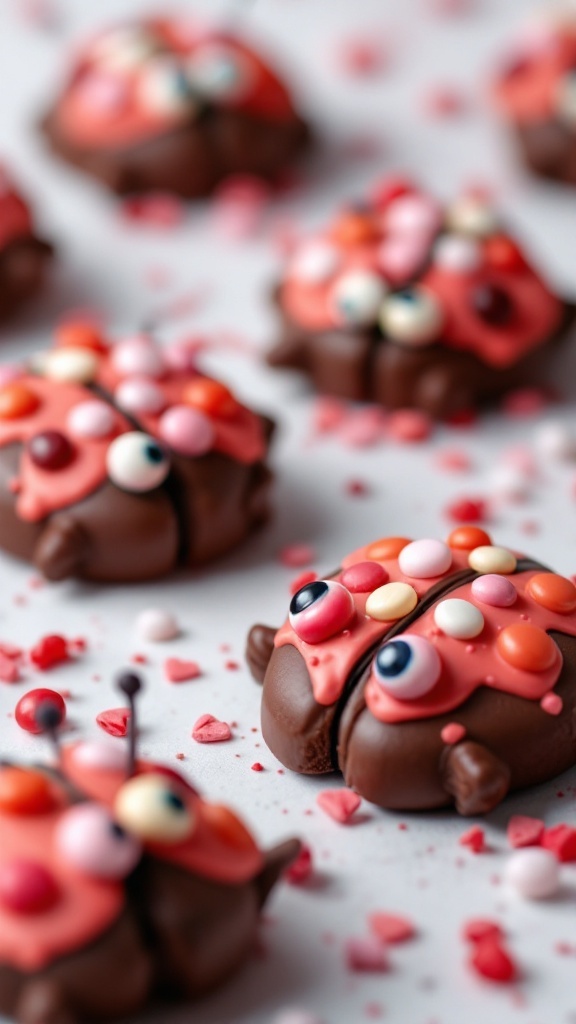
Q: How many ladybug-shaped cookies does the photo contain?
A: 7